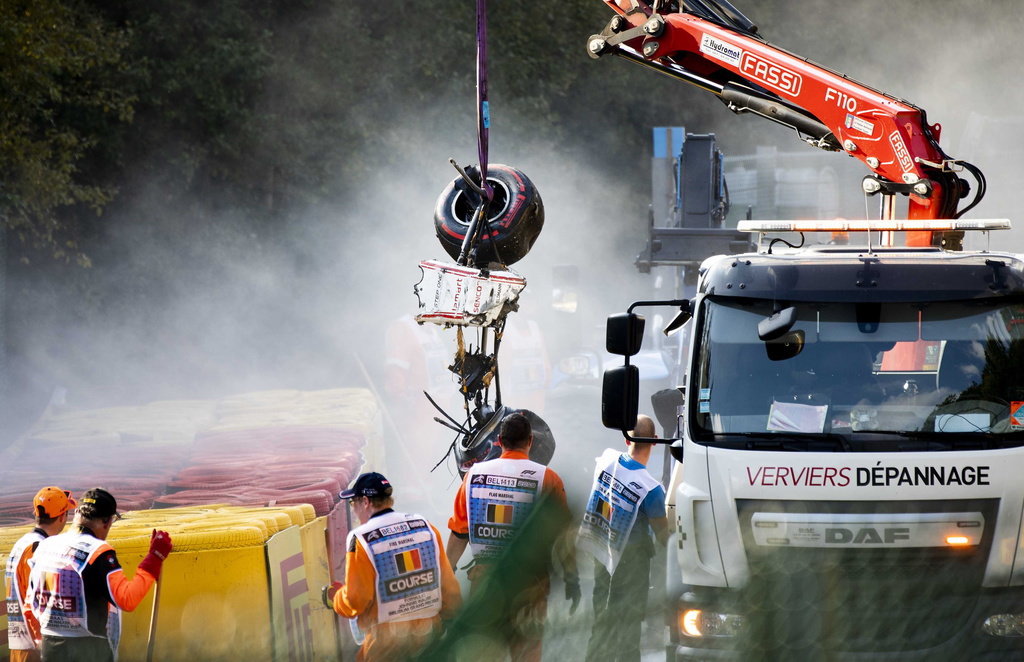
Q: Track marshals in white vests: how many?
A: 5